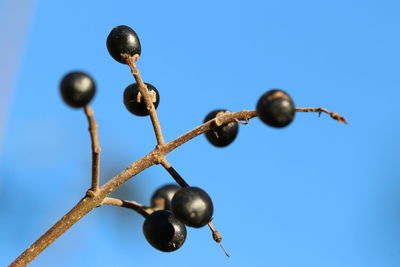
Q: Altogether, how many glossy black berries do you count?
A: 8